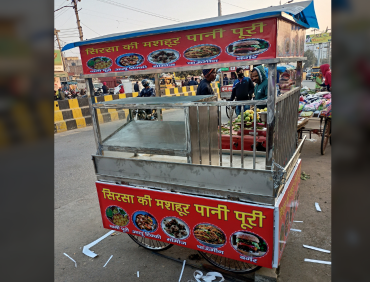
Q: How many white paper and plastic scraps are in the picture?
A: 11